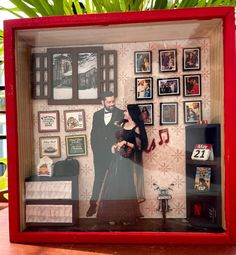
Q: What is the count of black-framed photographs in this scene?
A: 9